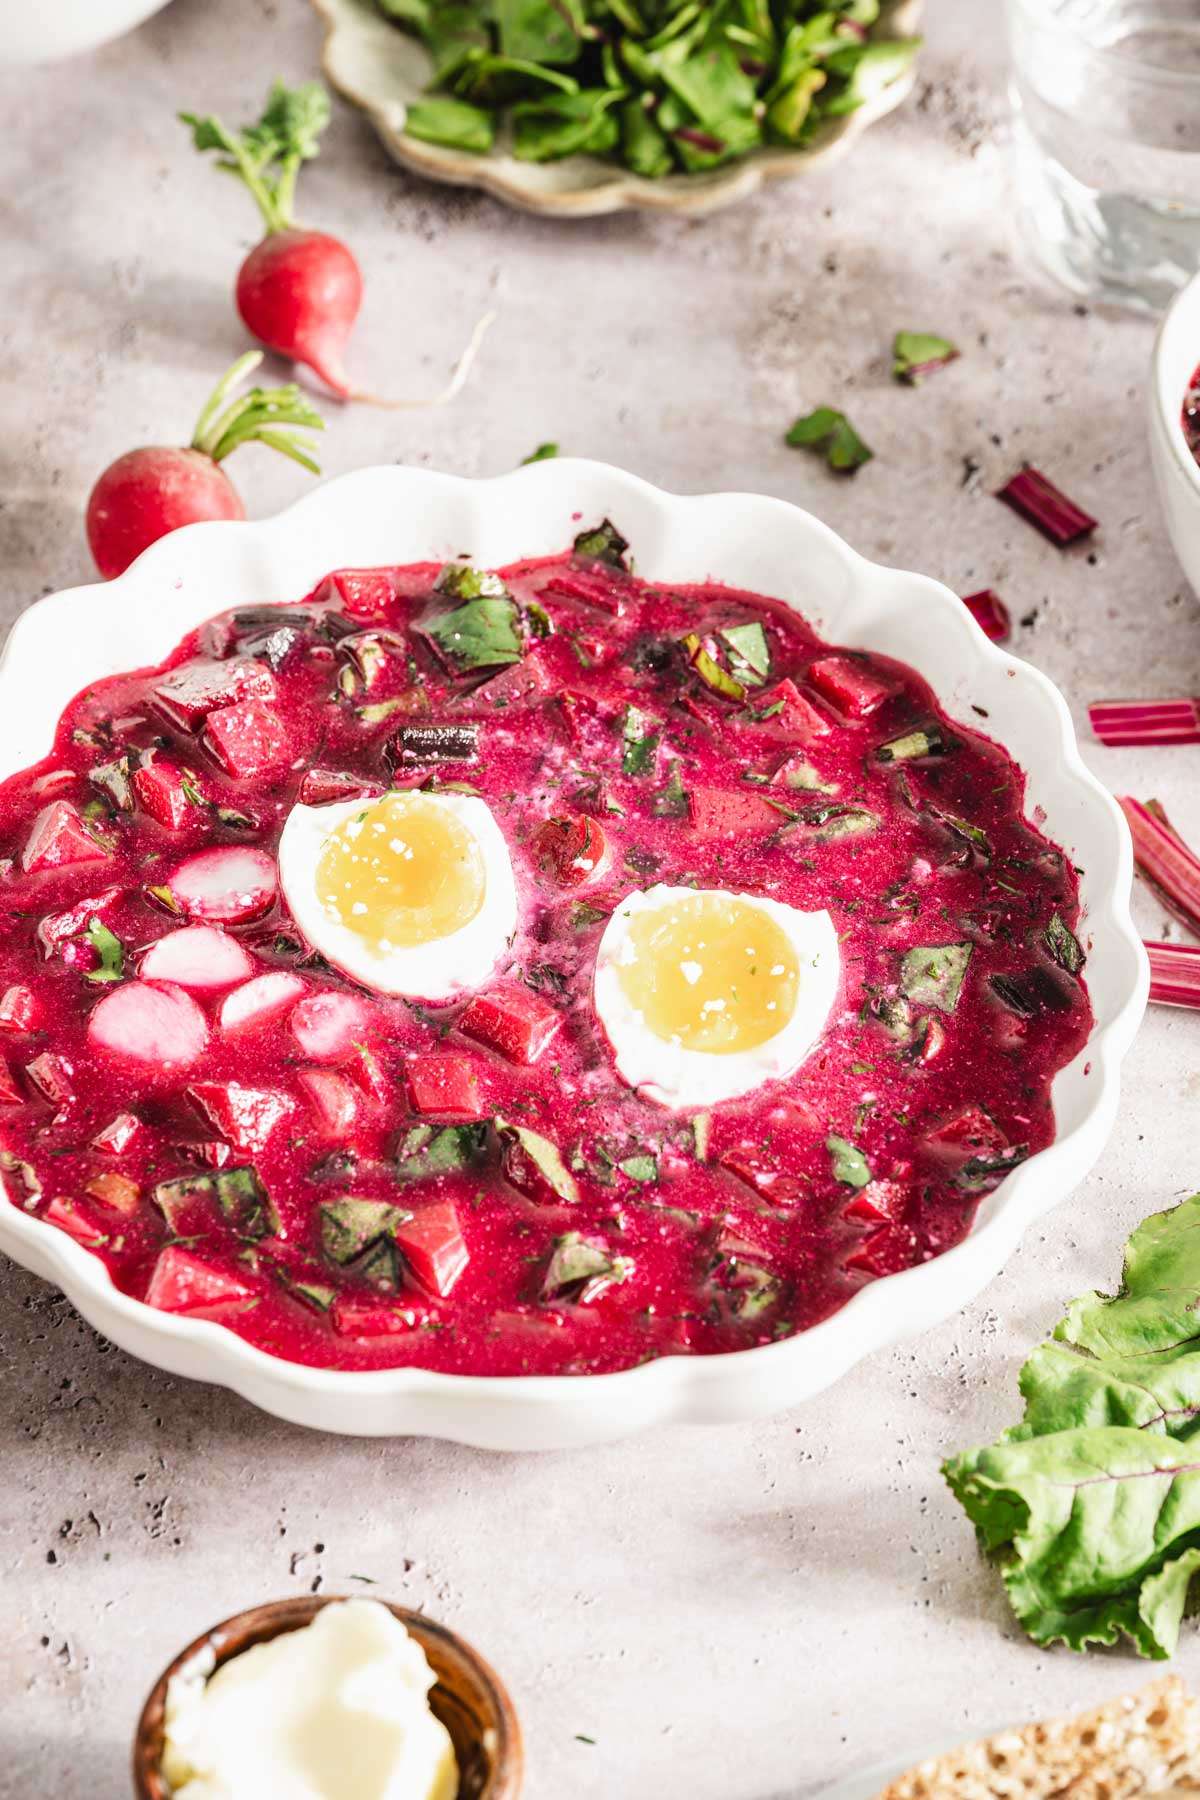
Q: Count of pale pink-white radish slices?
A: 5